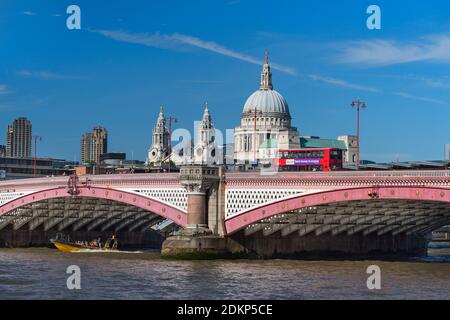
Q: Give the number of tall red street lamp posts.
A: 5